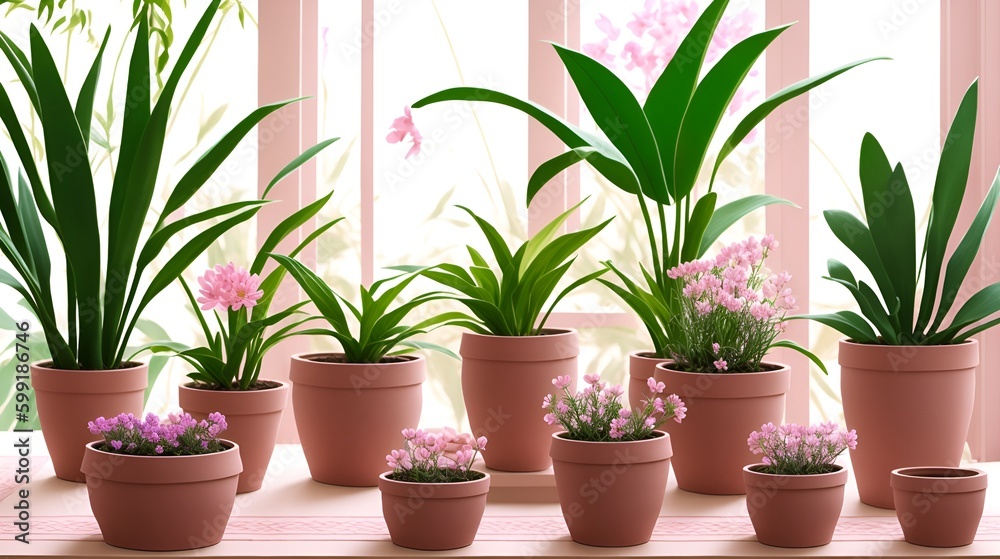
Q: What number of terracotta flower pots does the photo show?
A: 12